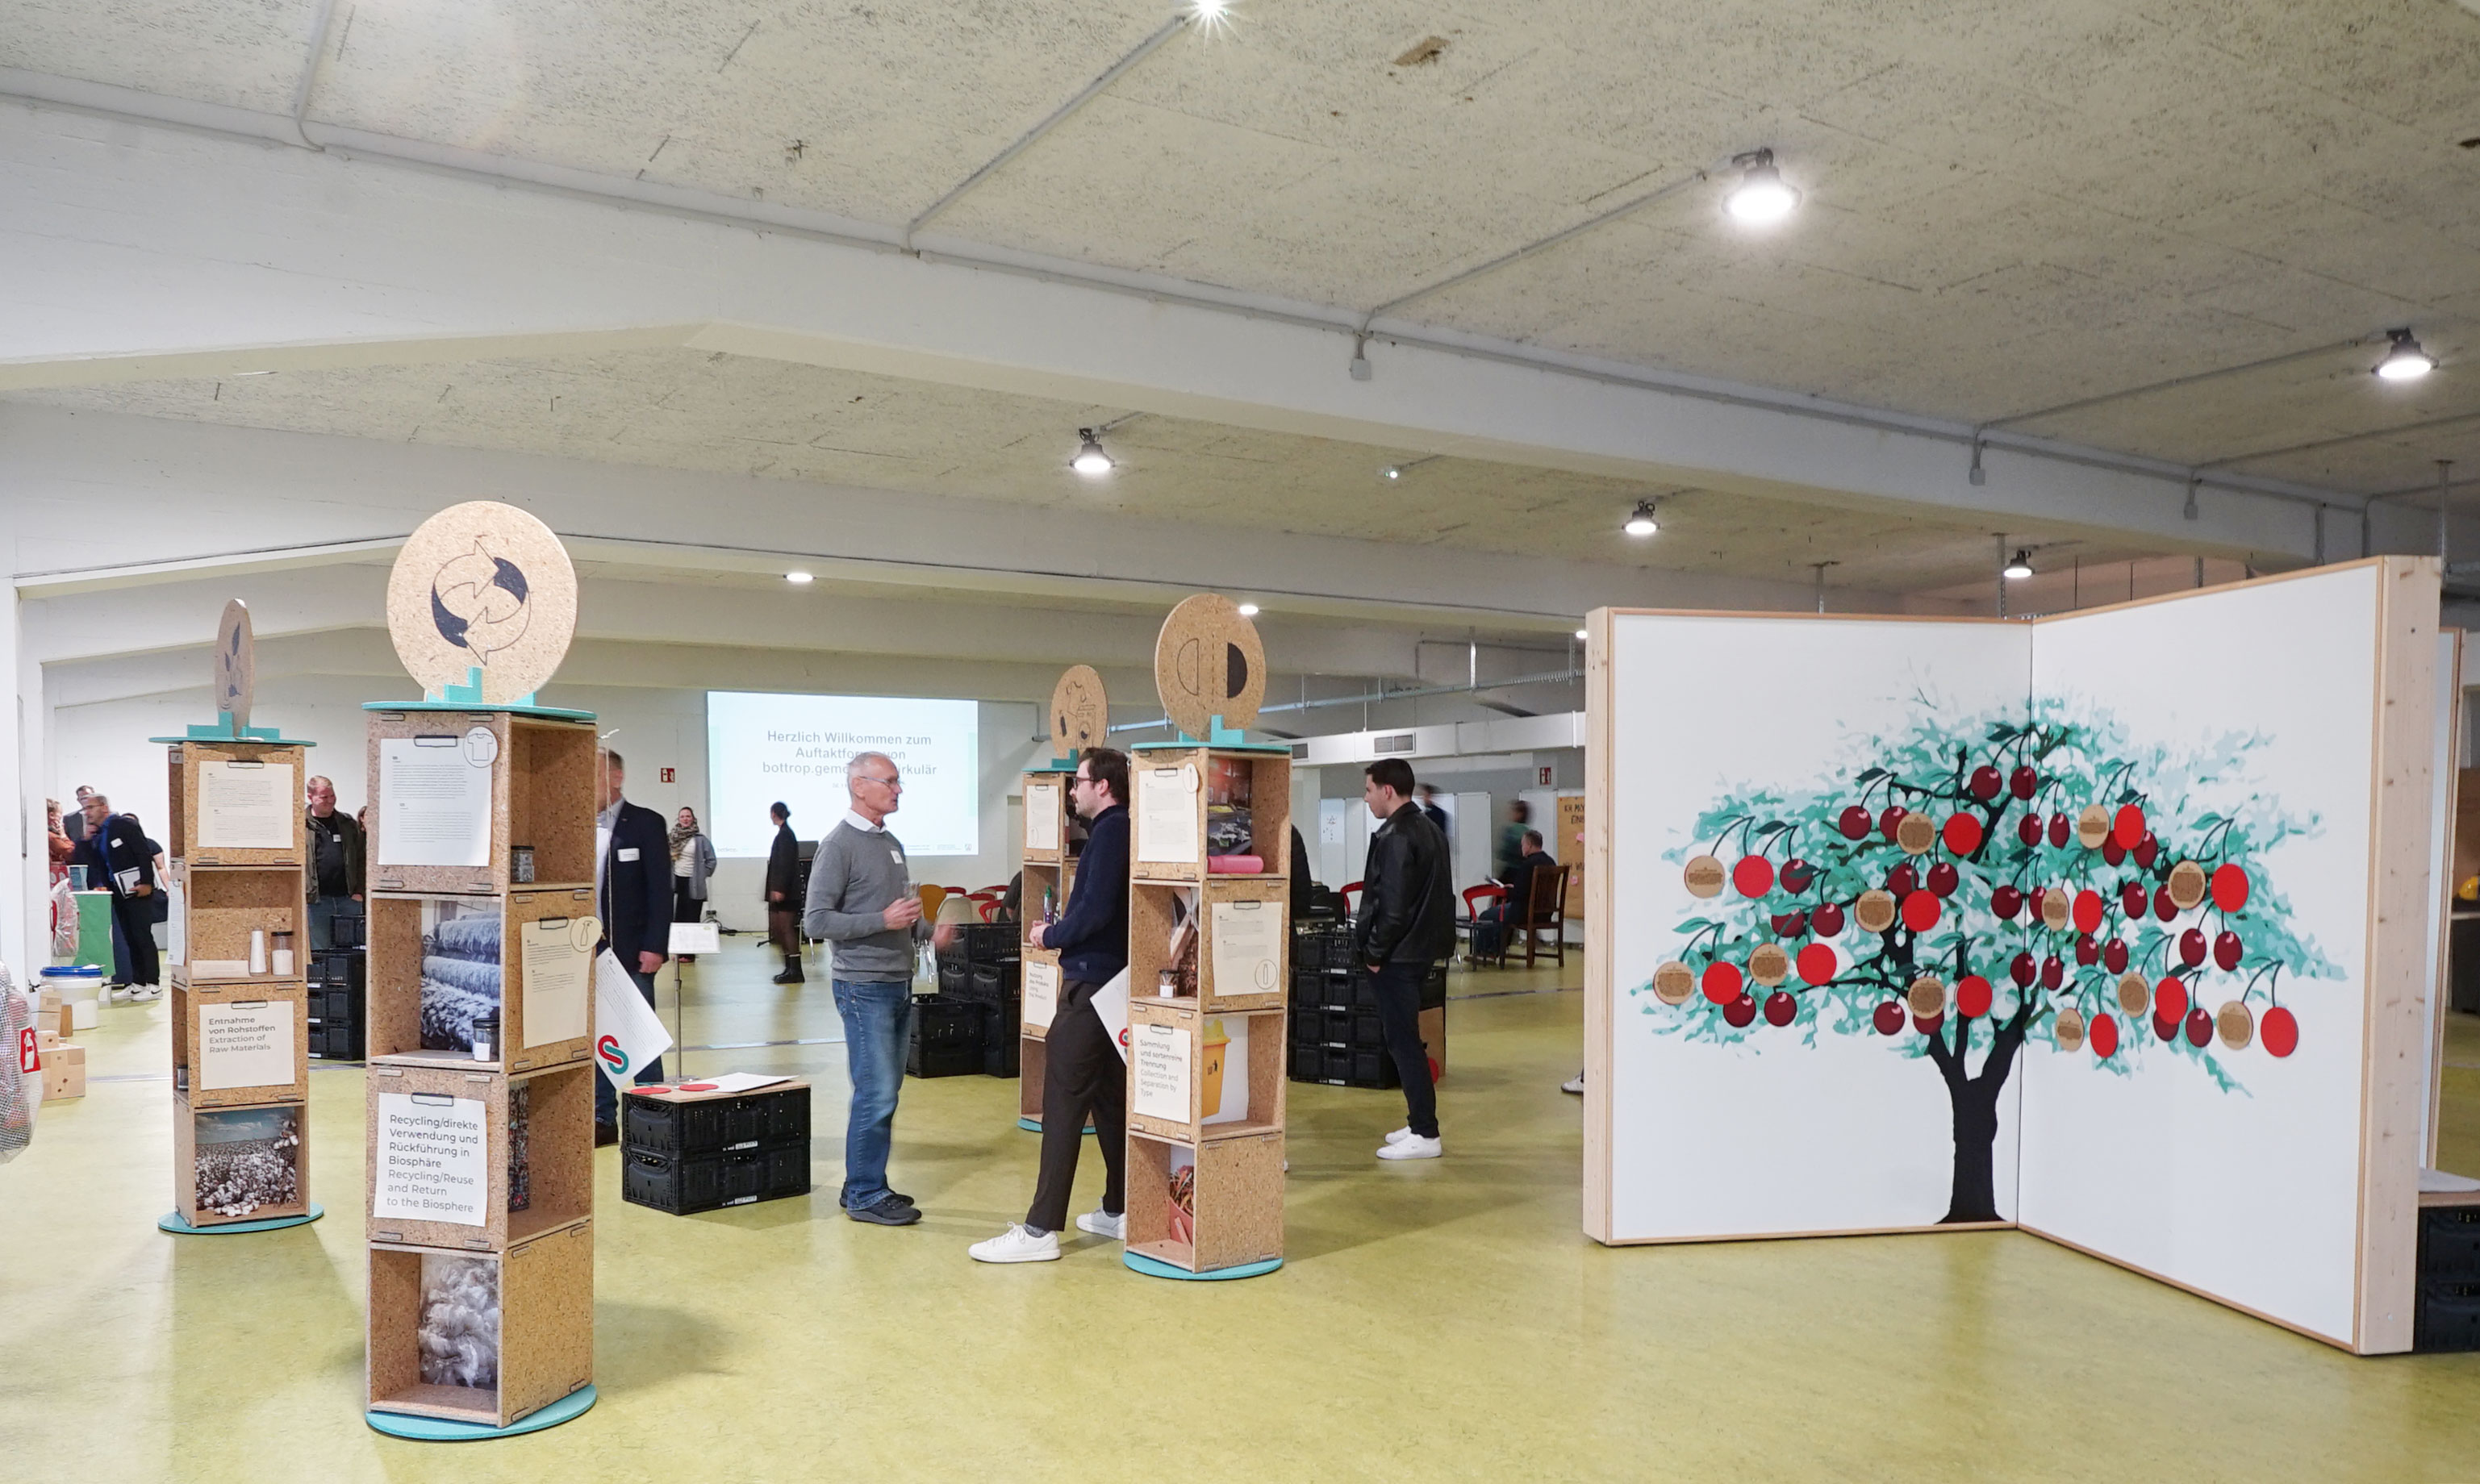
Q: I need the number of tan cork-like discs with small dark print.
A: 12